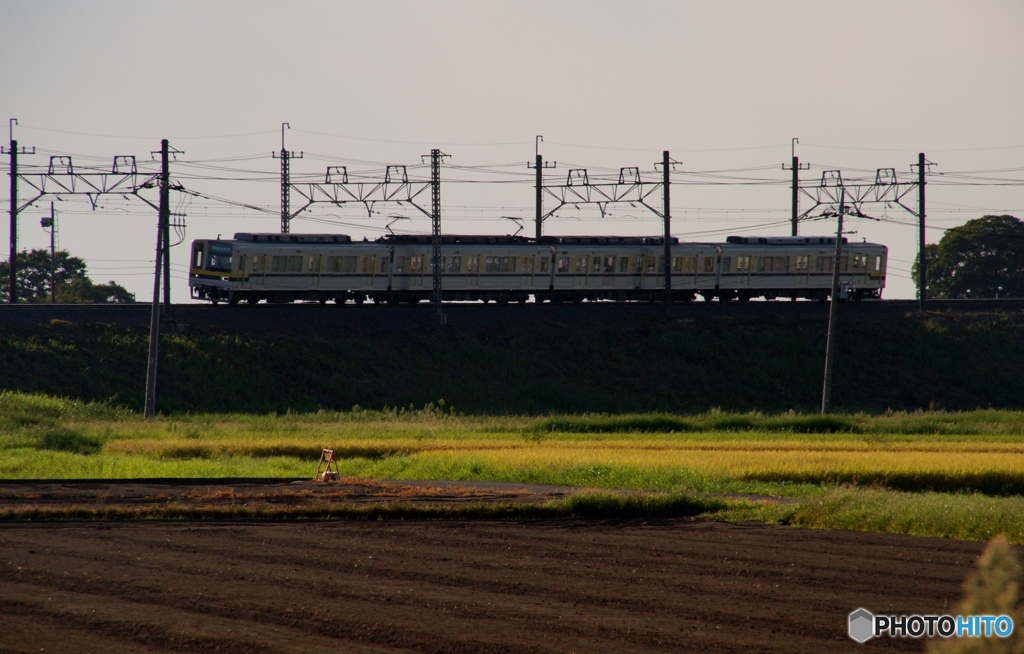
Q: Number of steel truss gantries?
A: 4